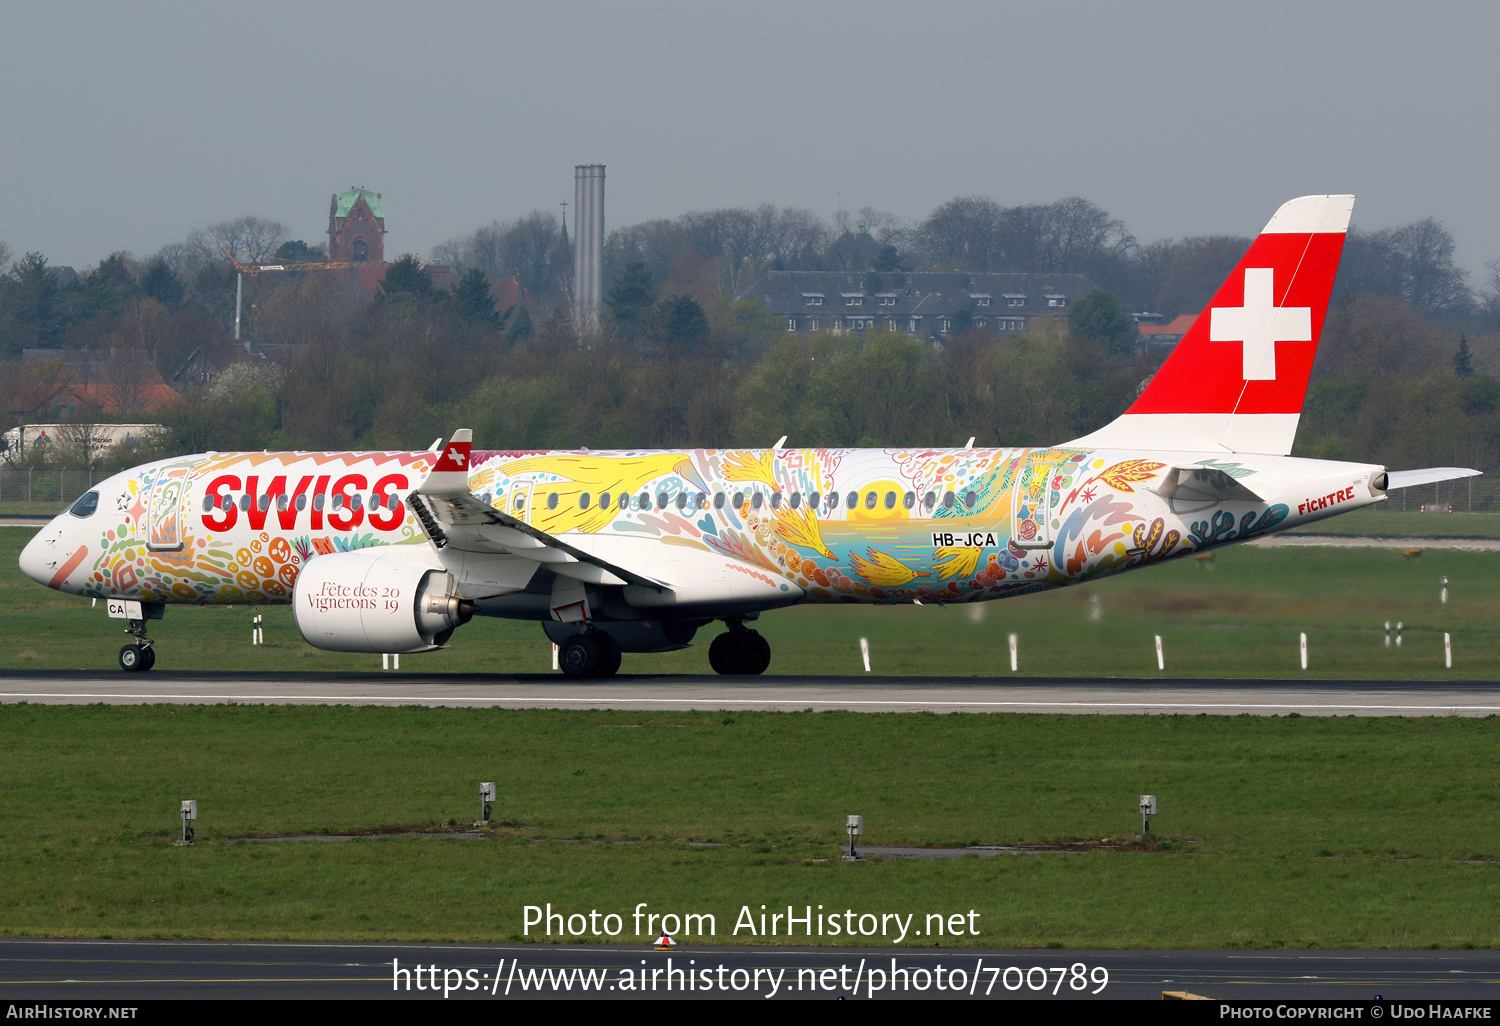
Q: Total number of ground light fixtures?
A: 4